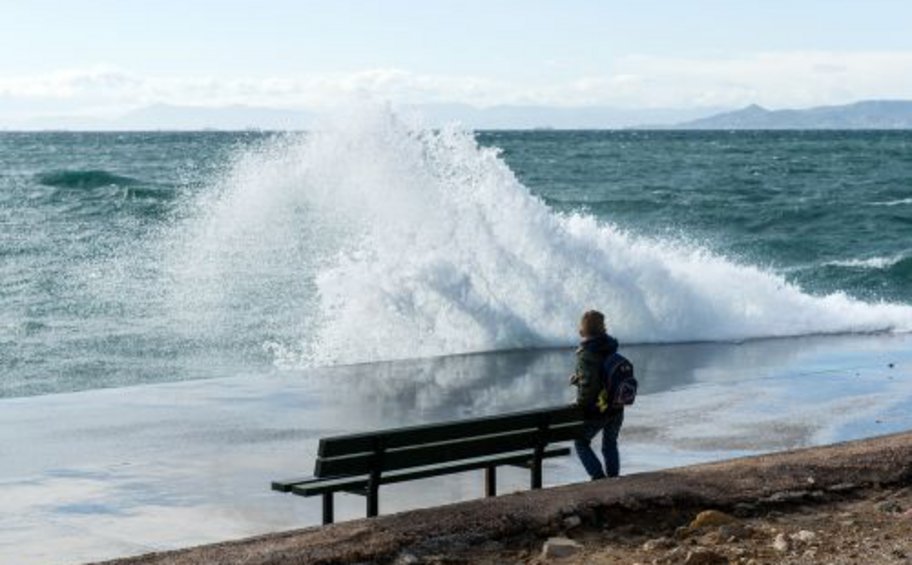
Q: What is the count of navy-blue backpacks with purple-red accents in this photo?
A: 1